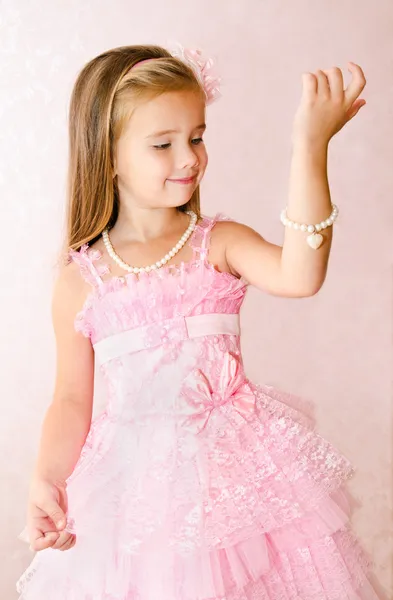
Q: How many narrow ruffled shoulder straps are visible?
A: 2